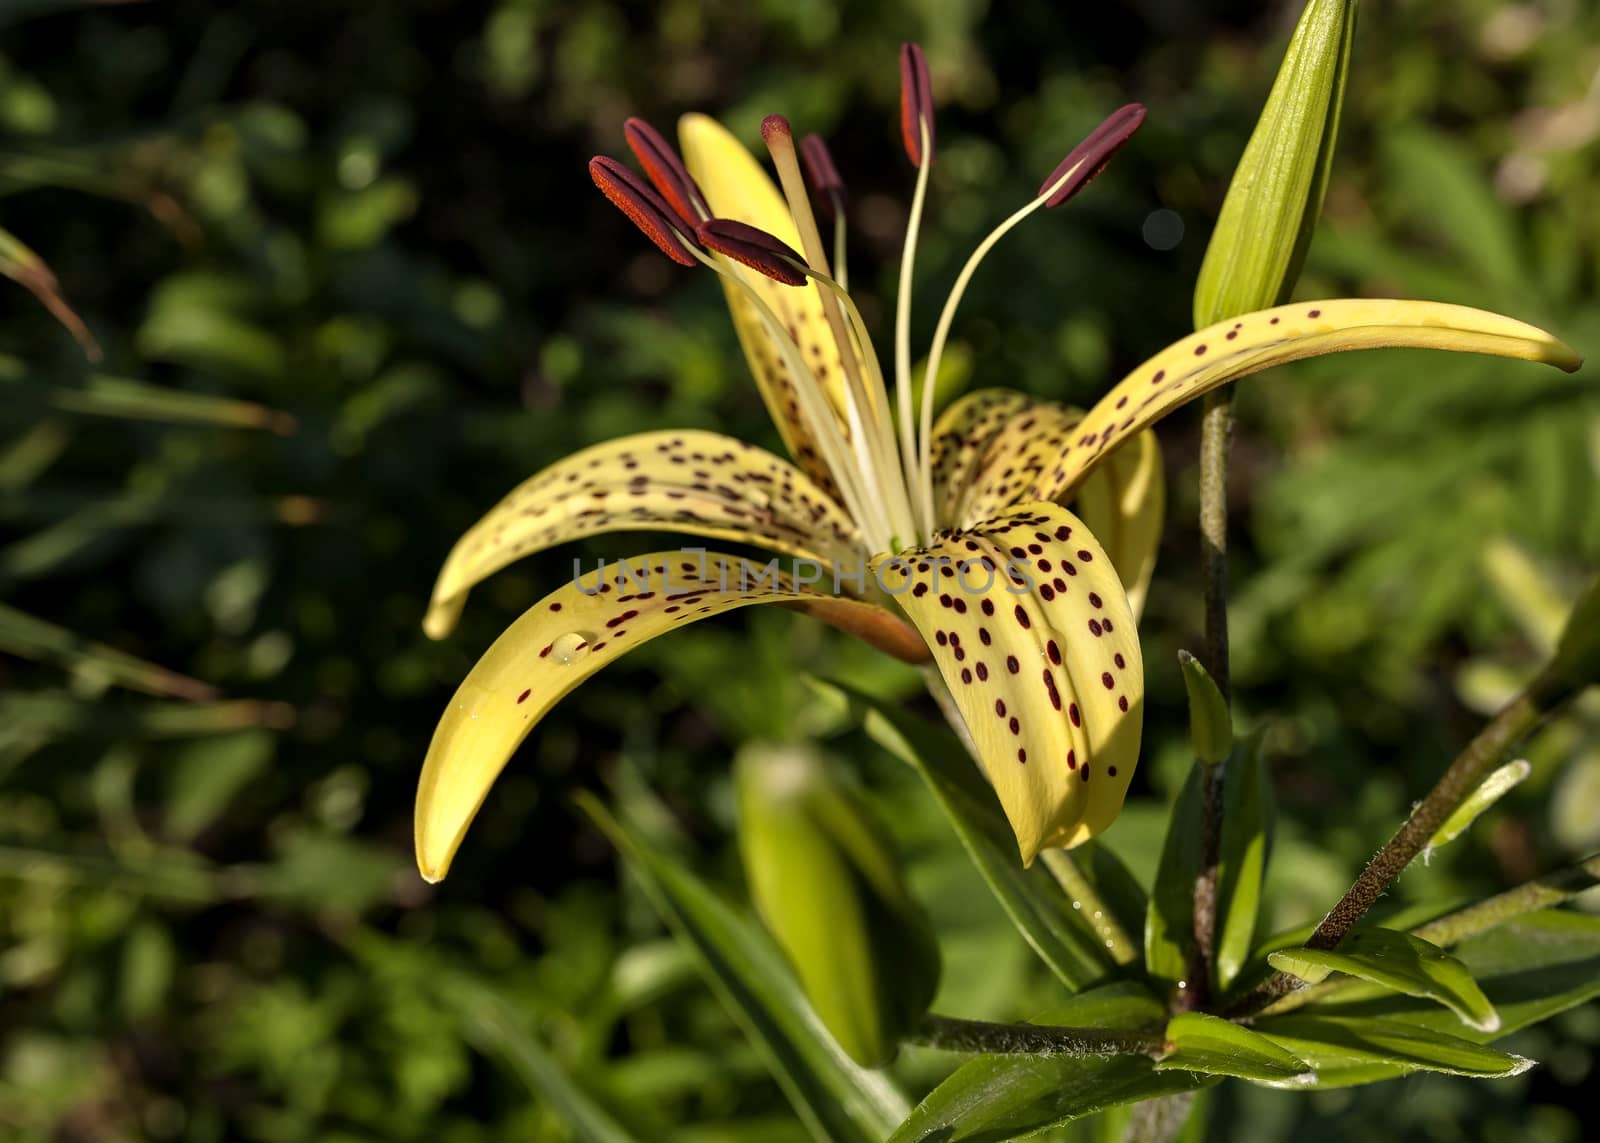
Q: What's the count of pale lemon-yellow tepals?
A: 6